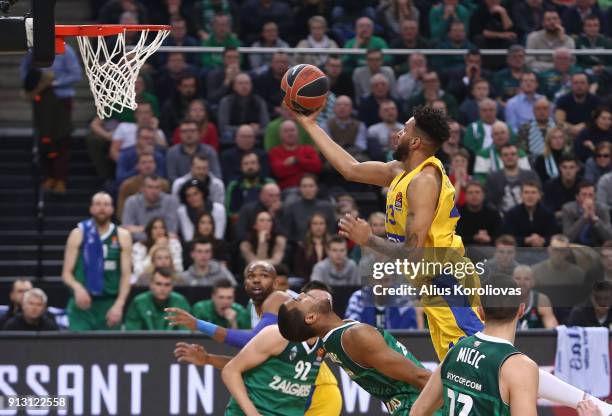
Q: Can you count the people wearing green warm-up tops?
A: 2